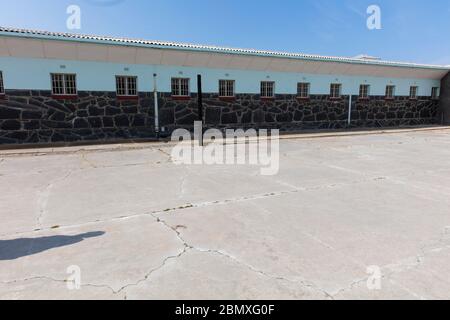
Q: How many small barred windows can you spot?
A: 12